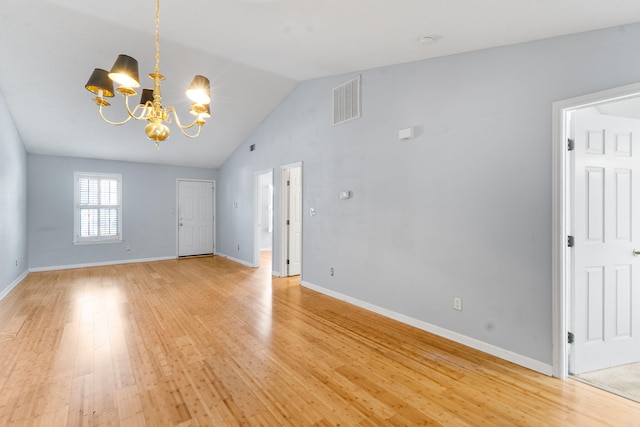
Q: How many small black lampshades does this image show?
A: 5